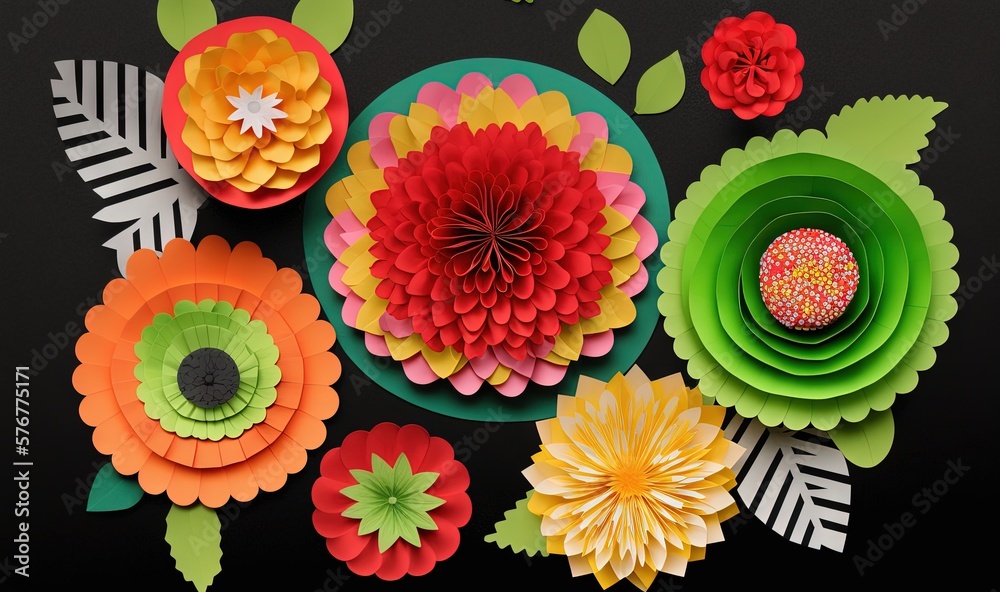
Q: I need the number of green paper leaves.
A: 9